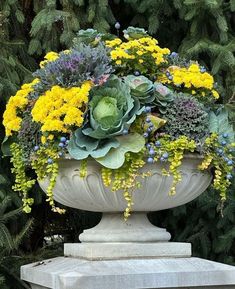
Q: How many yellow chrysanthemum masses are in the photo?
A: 5